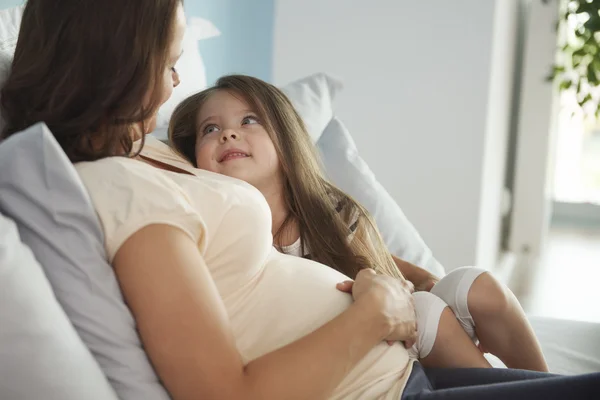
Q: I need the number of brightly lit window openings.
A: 1